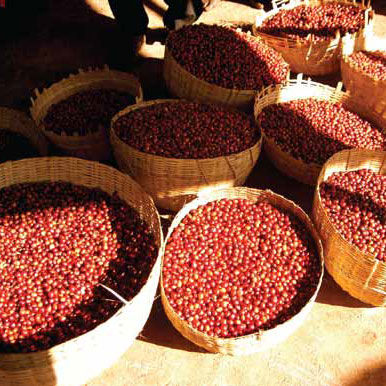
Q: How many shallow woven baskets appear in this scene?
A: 10